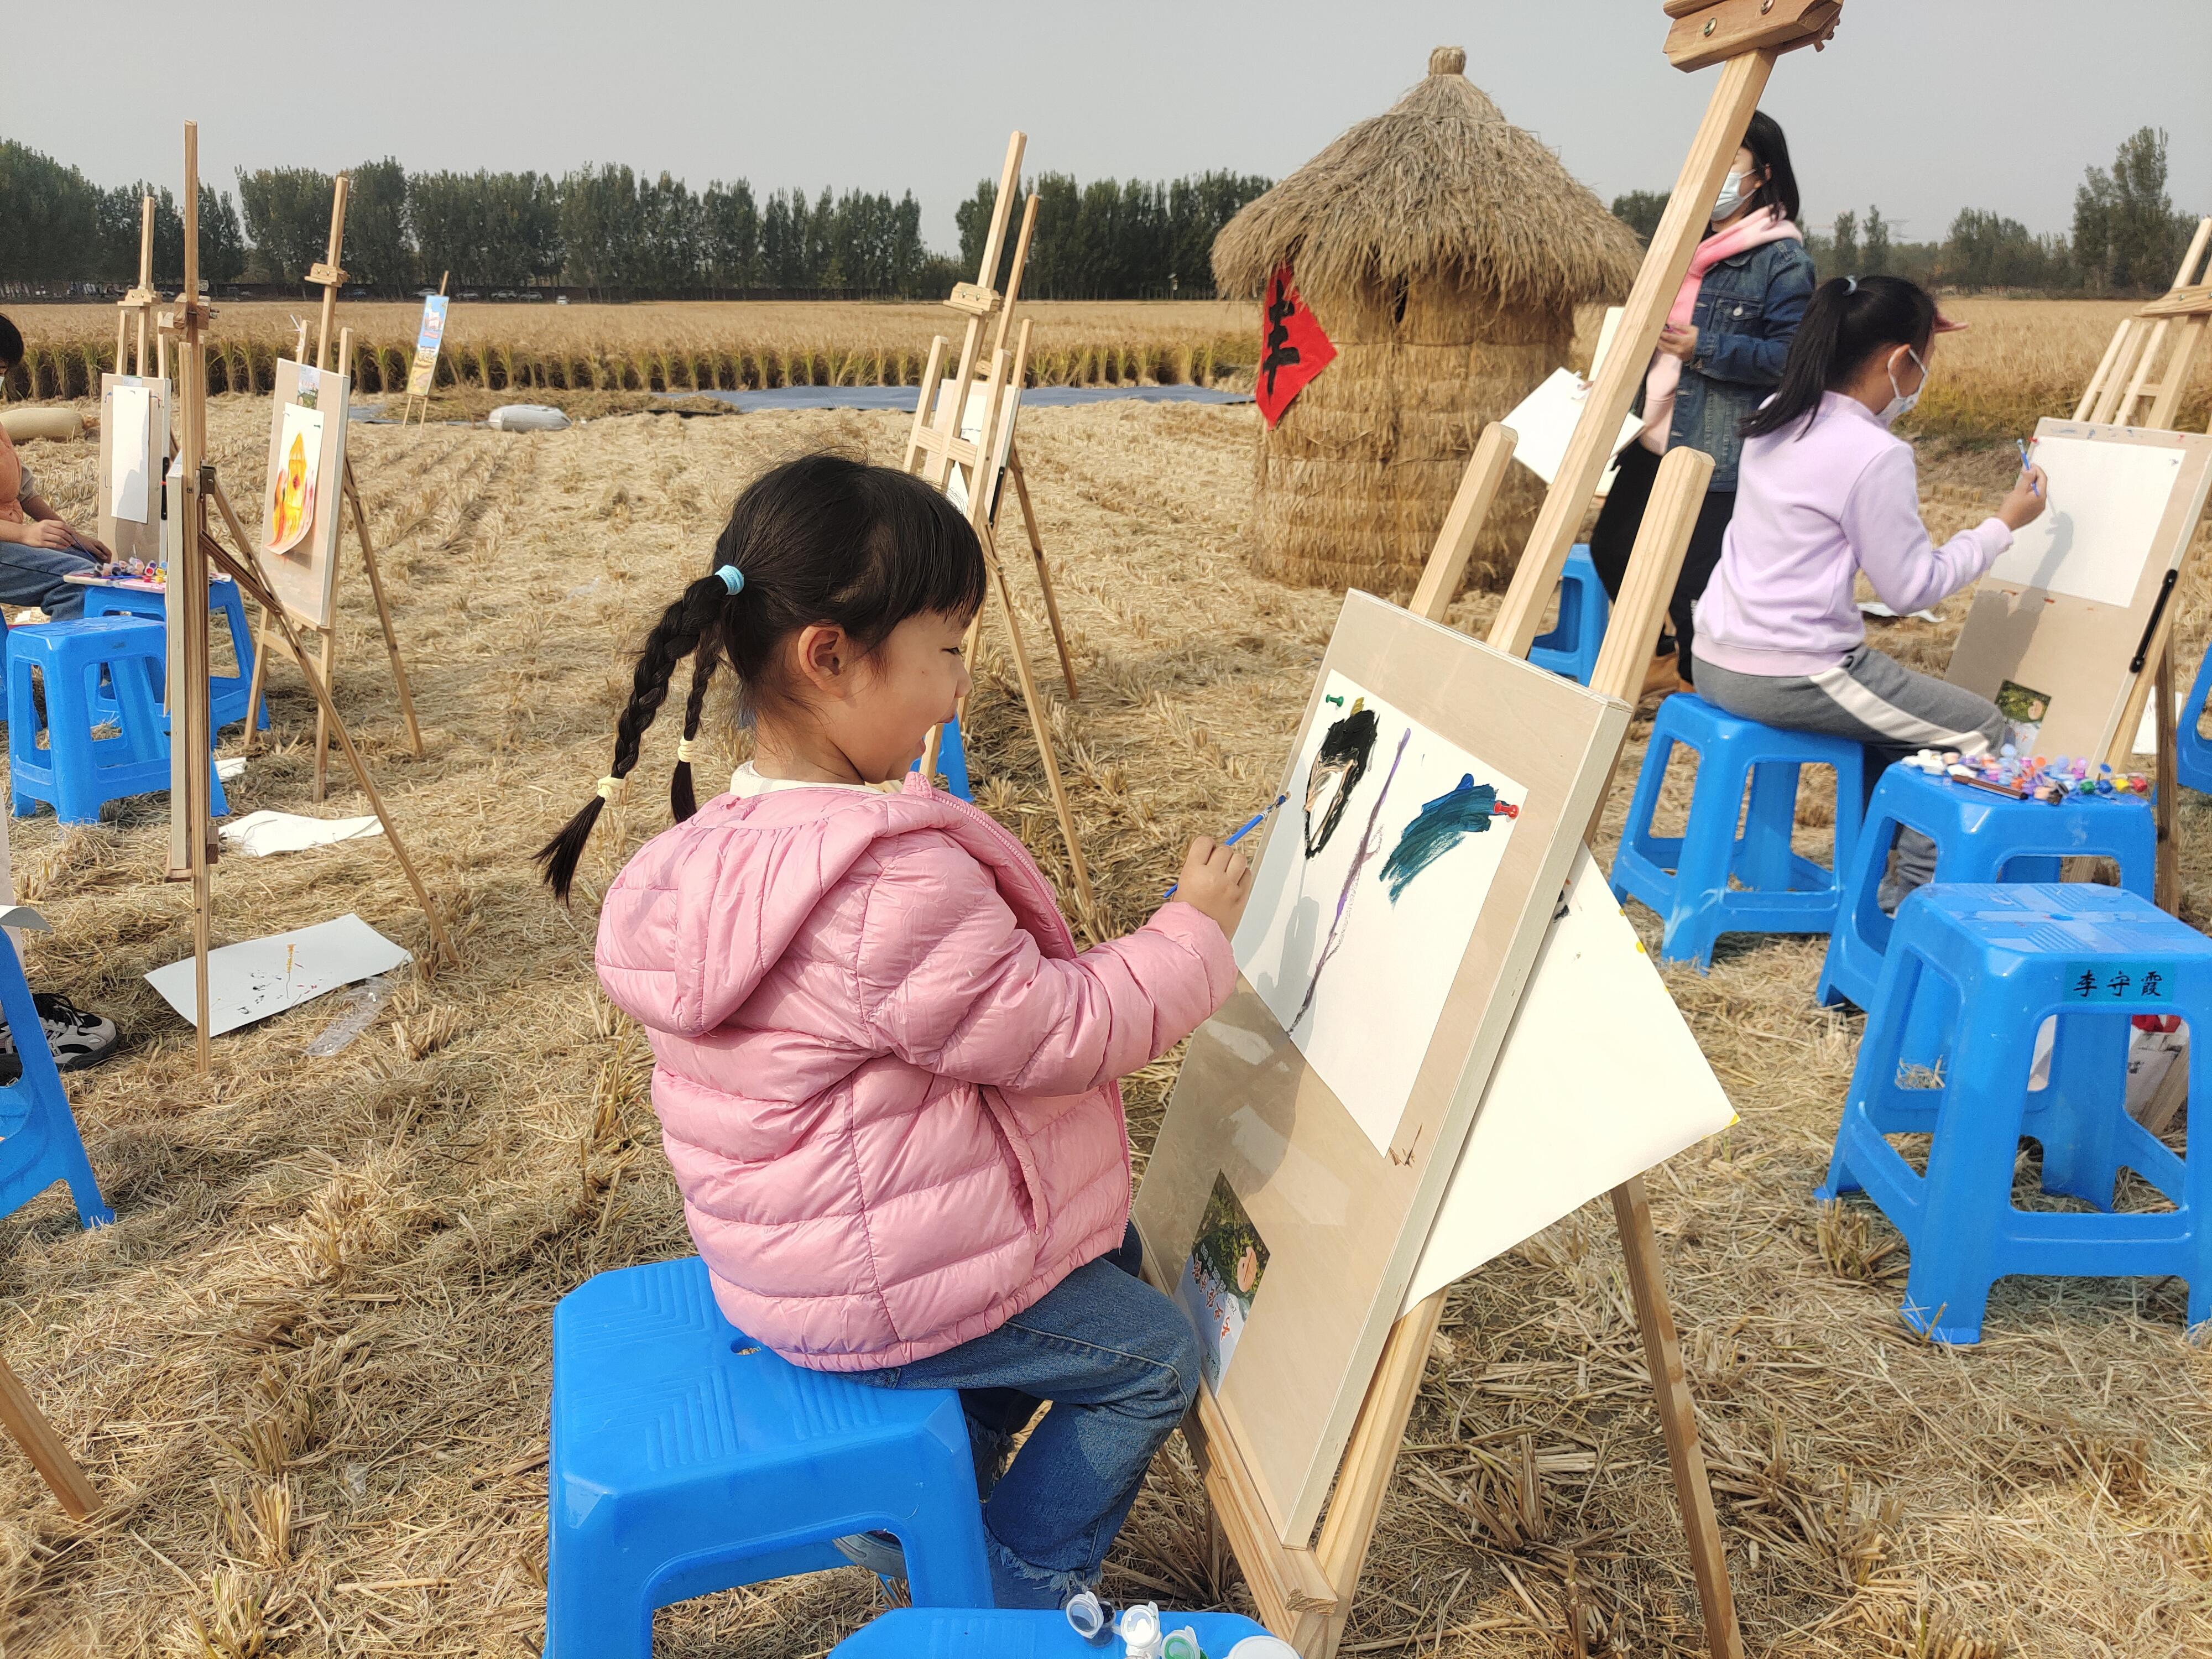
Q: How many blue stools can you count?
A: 12